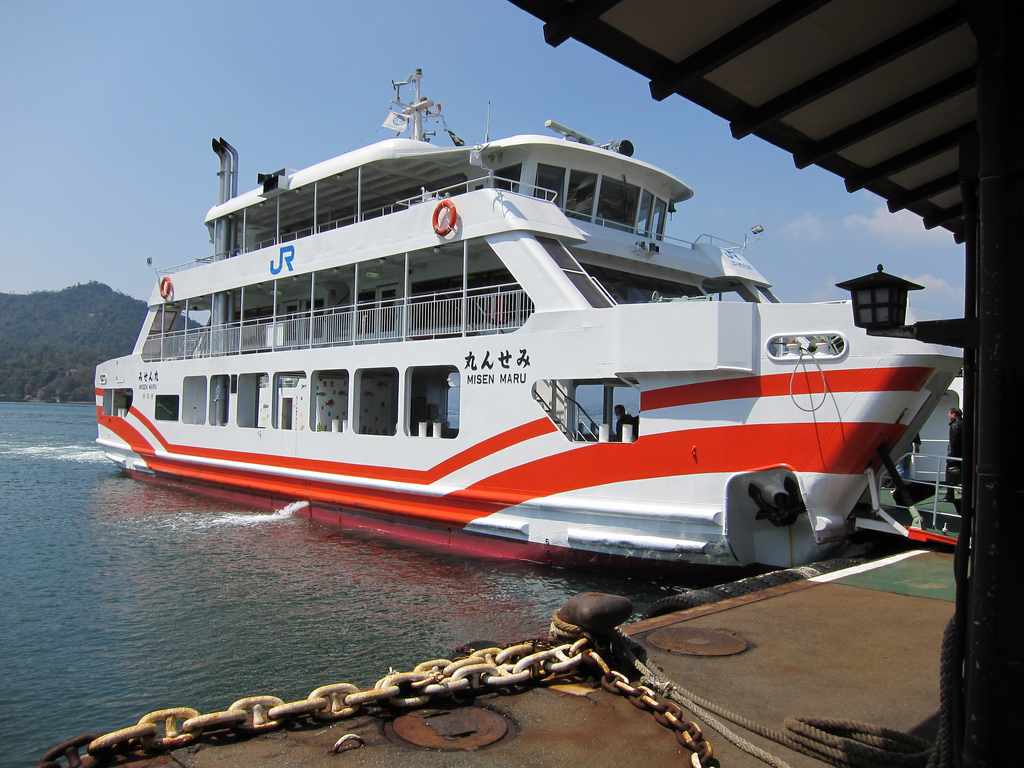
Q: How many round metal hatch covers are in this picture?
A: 2